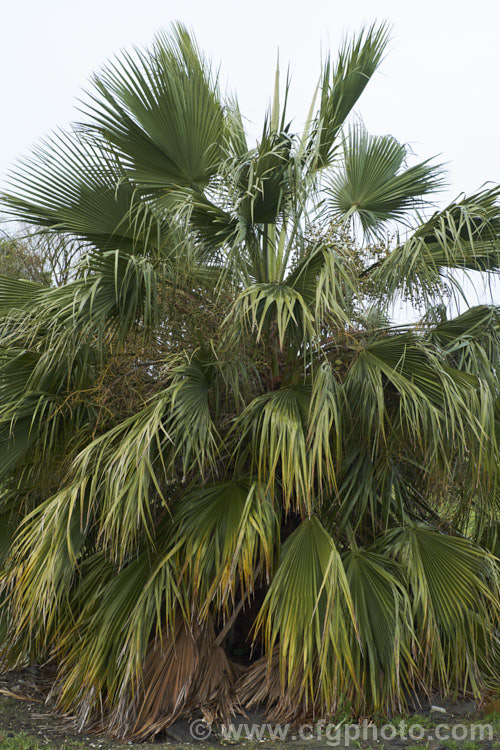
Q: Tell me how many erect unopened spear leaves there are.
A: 2